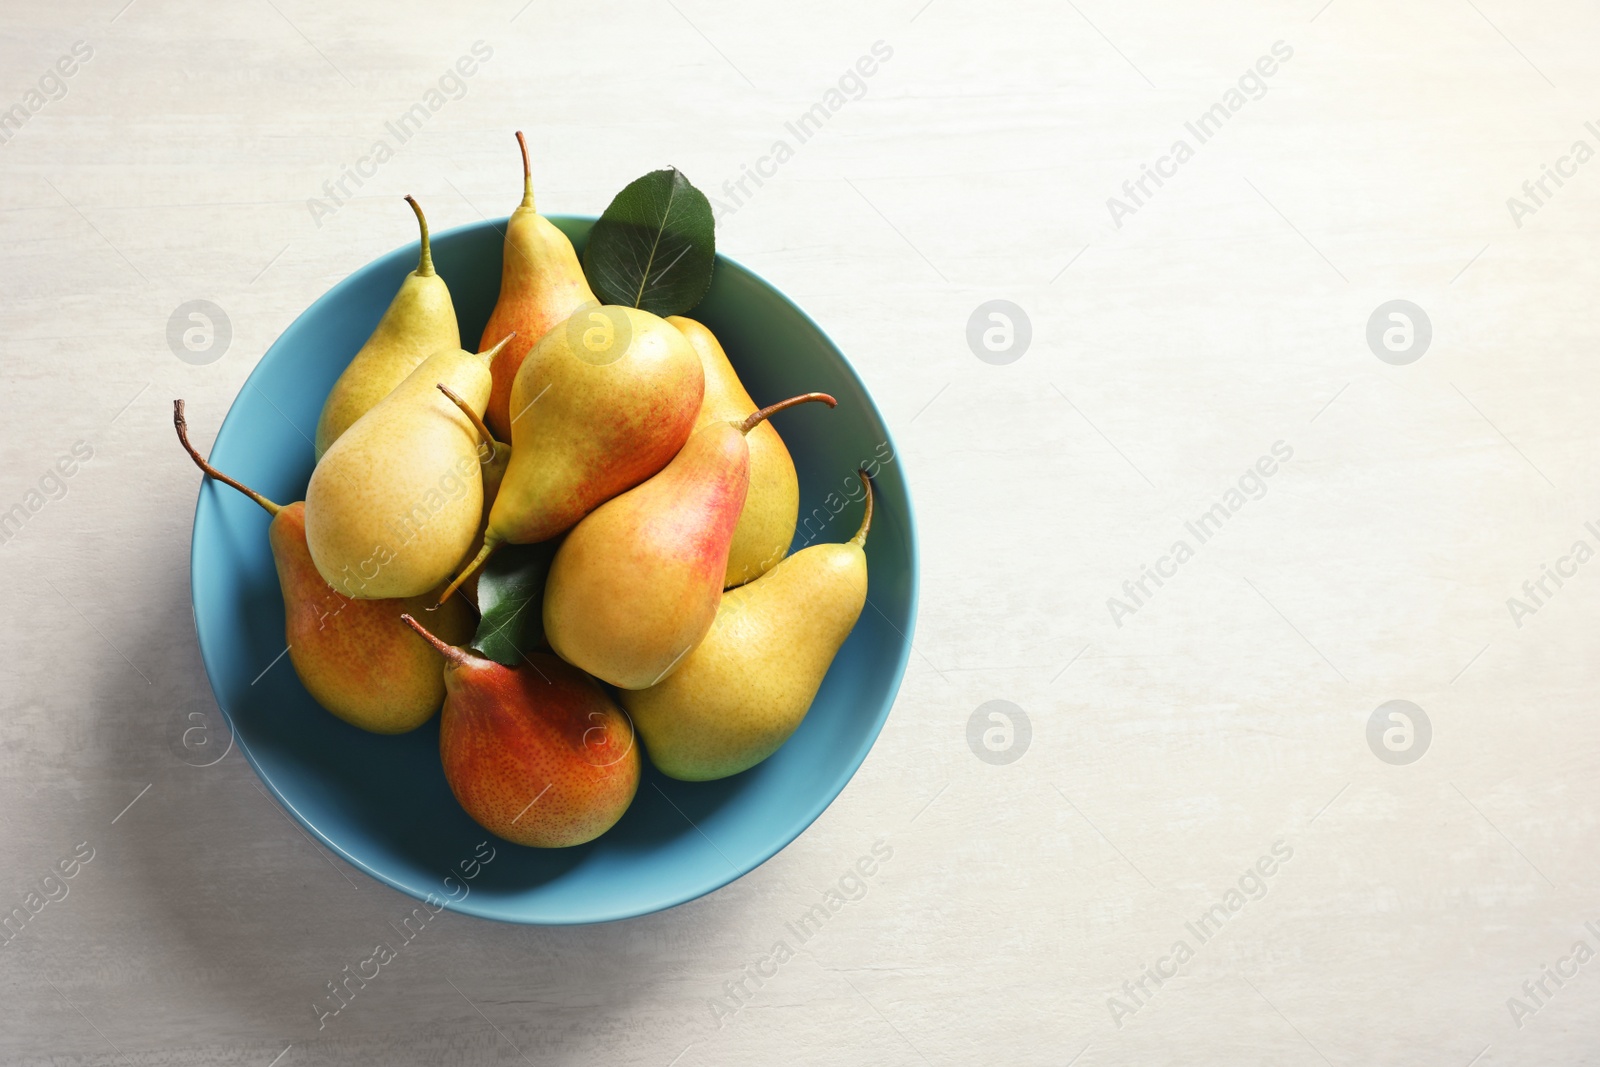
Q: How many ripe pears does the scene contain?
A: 10